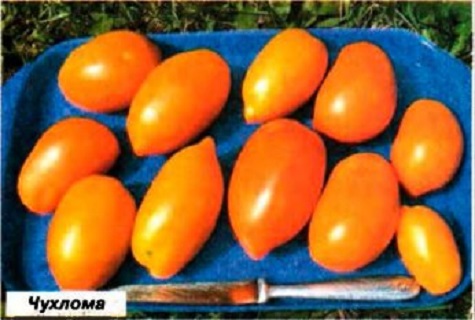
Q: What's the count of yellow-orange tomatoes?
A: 11